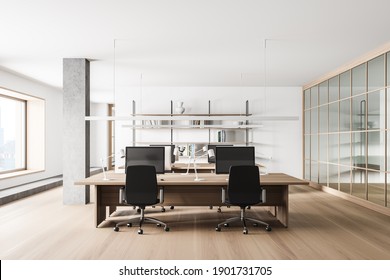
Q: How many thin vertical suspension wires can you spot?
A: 4